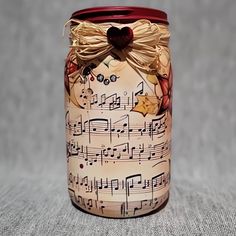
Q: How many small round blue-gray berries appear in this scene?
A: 3